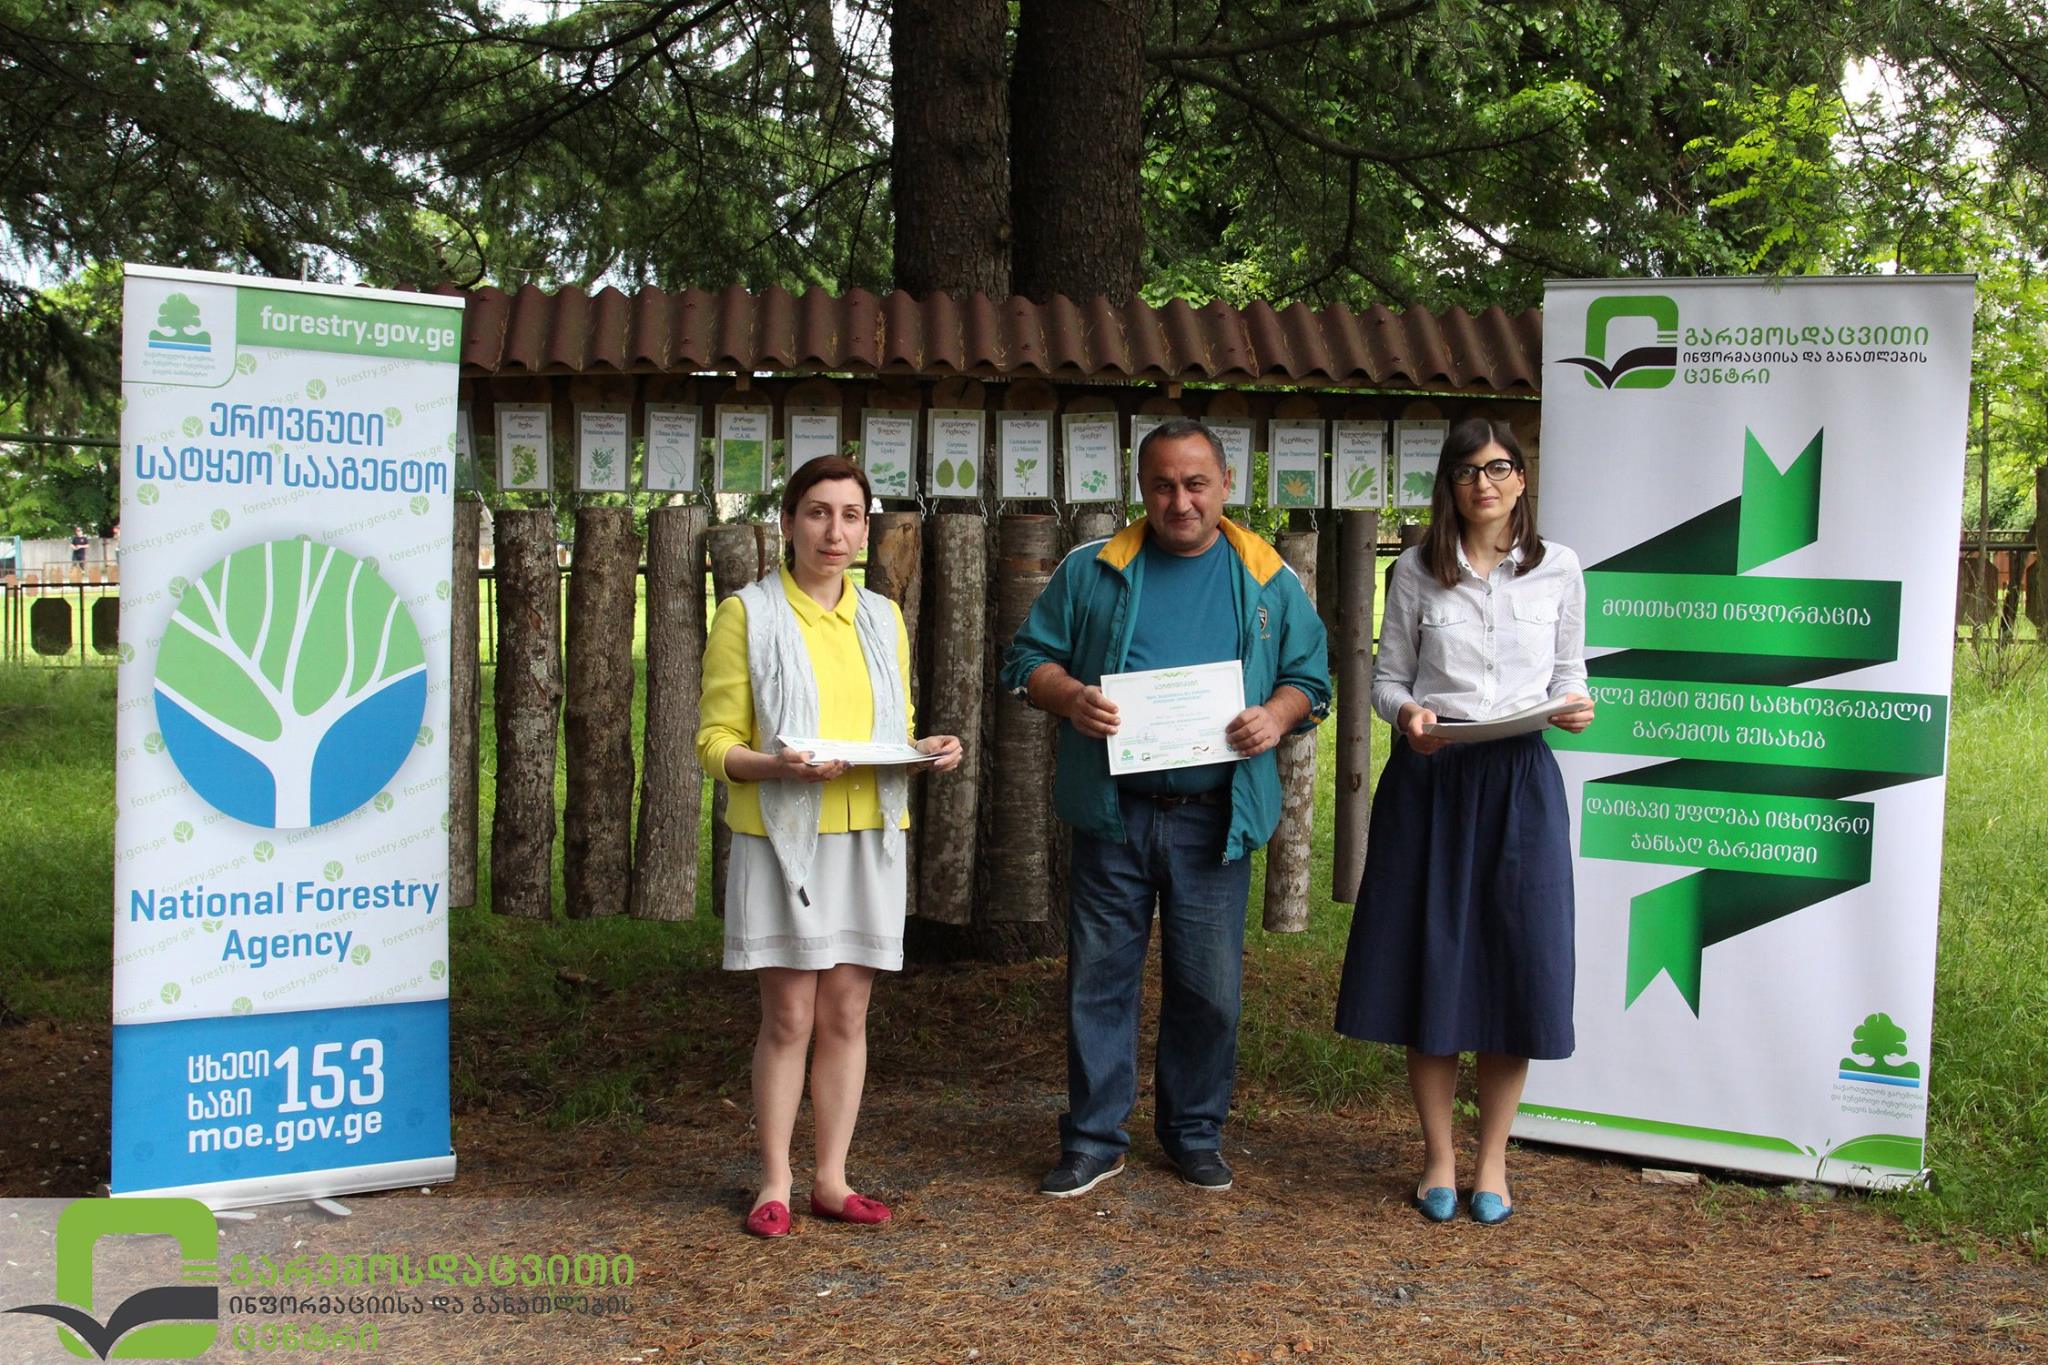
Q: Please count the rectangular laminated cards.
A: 15